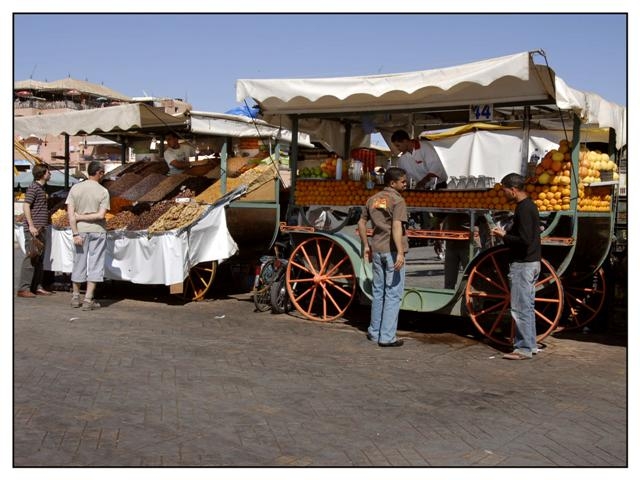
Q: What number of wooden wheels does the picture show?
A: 4